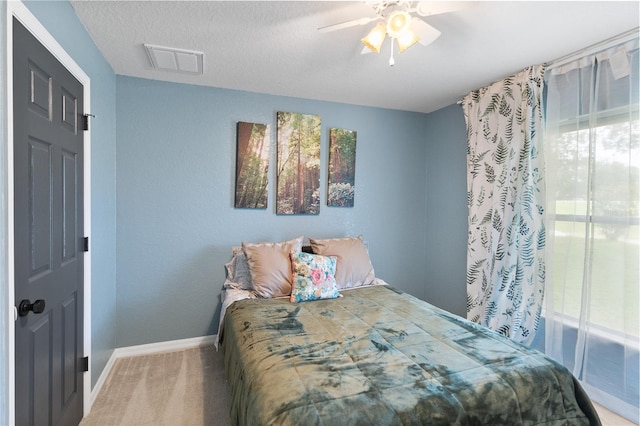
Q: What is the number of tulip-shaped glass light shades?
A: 3